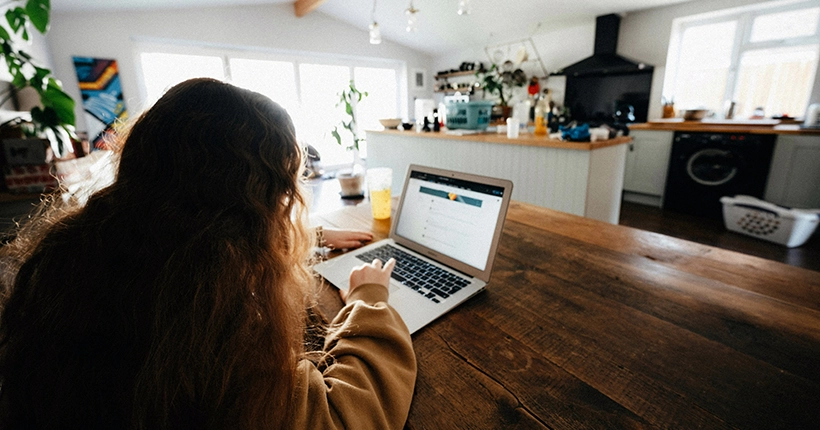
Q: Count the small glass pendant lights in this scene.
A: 3